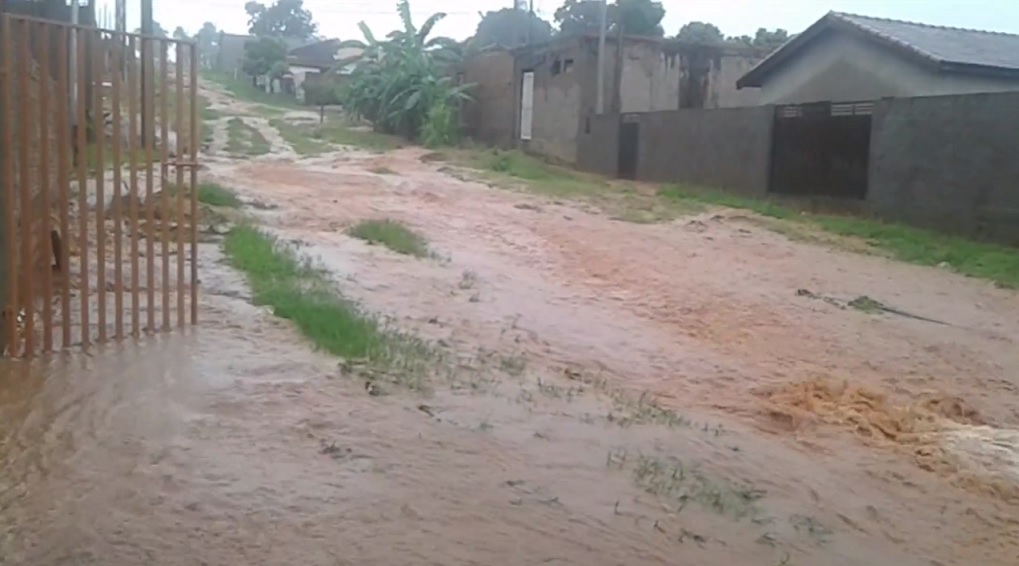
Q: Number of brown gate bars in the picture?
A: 12